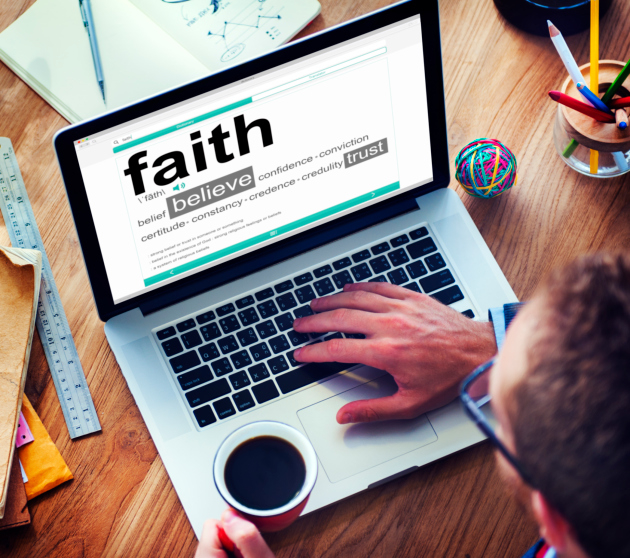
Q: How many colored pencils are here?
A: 7